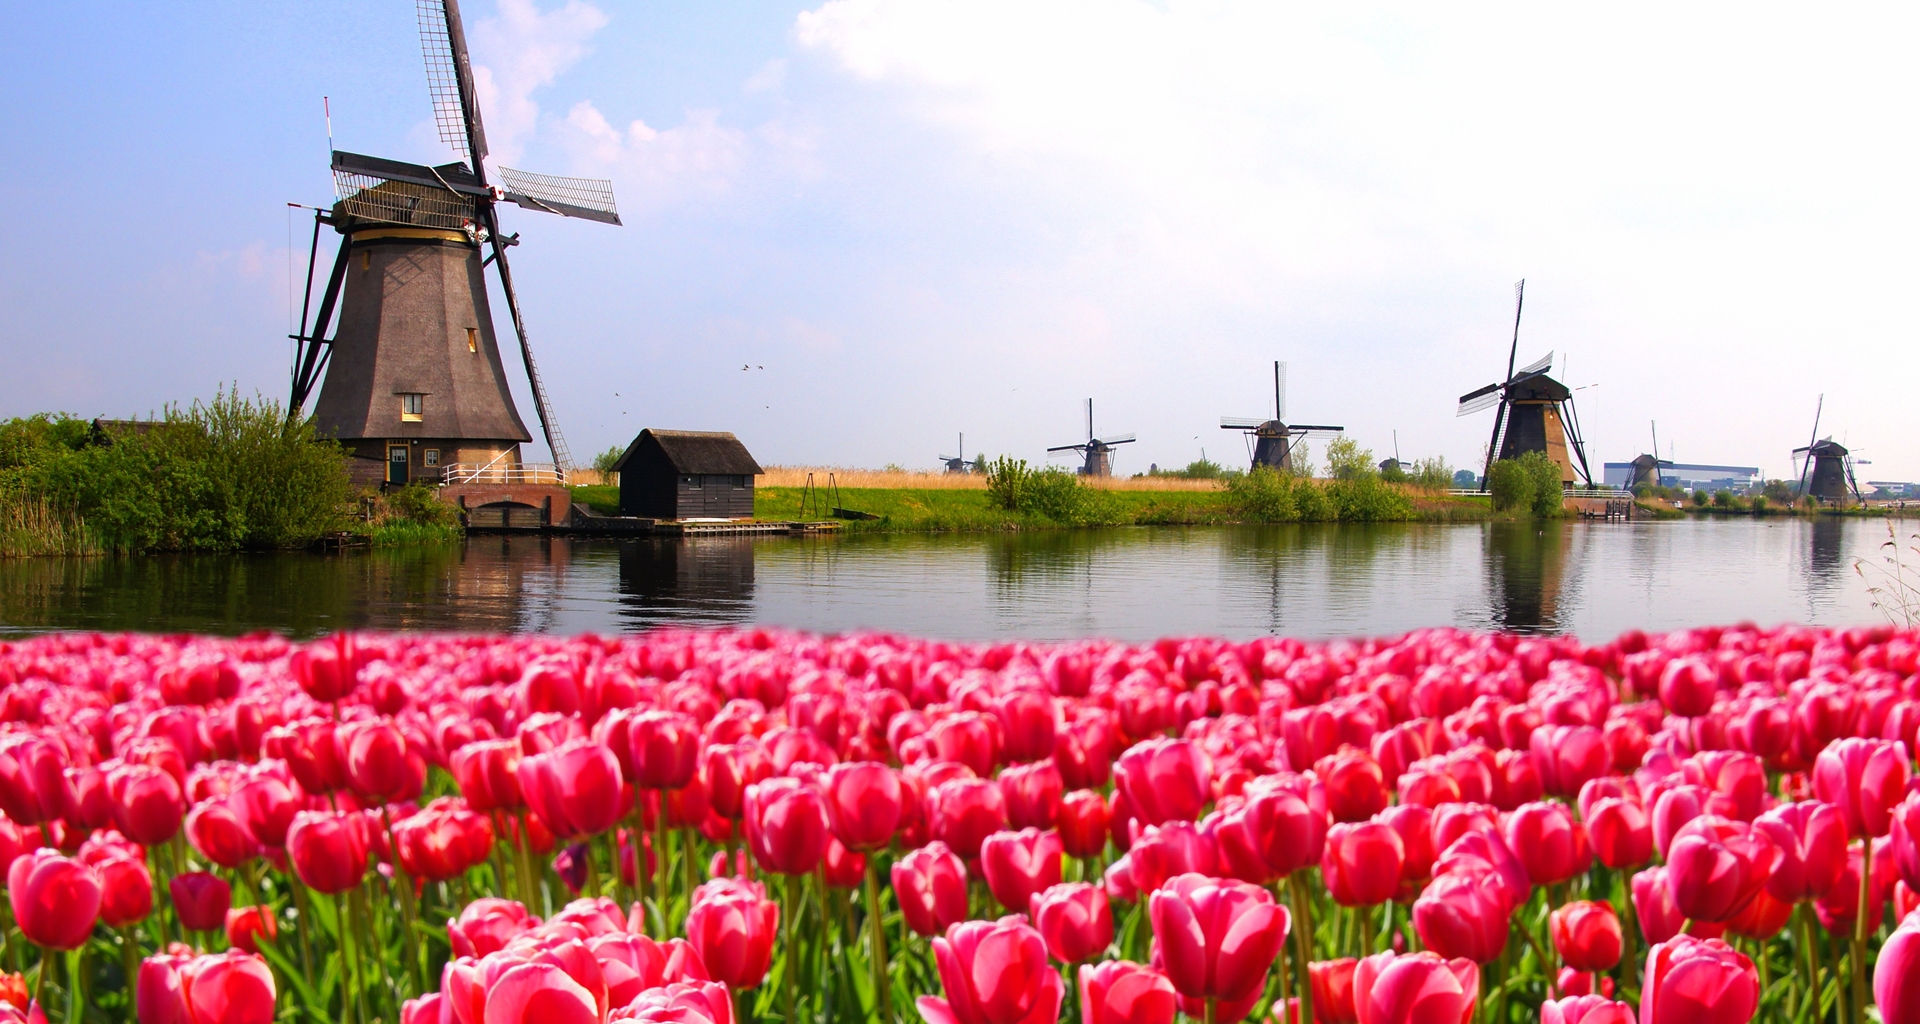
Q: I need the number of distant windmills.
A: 7